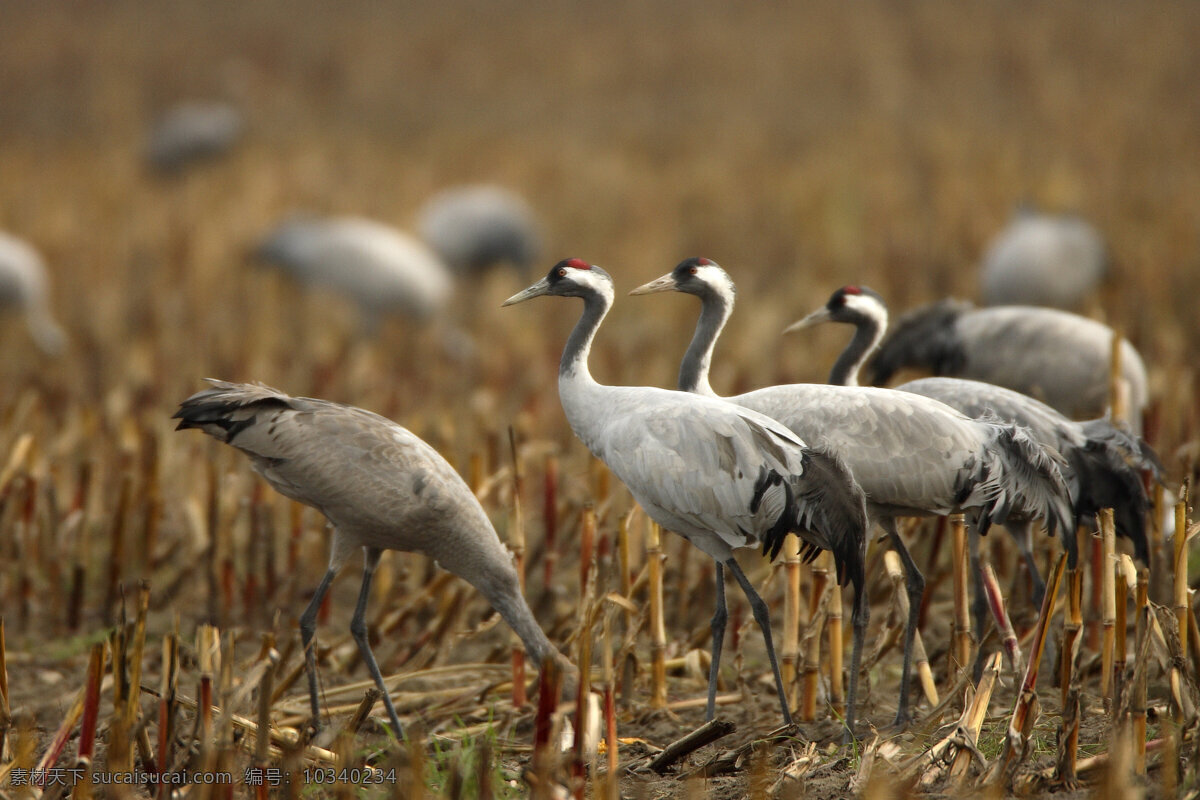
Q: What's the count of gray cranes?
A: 10